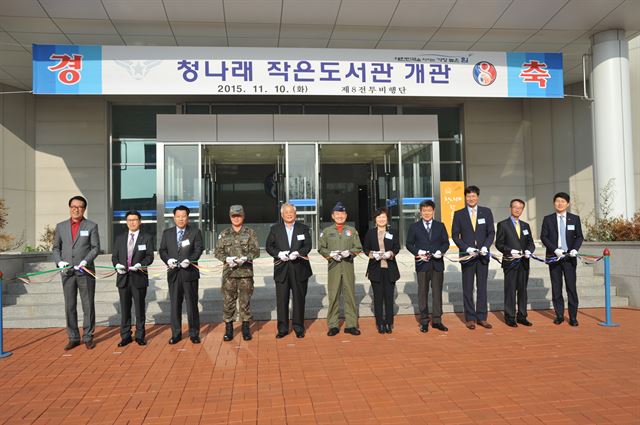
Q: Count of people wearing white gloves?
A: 11